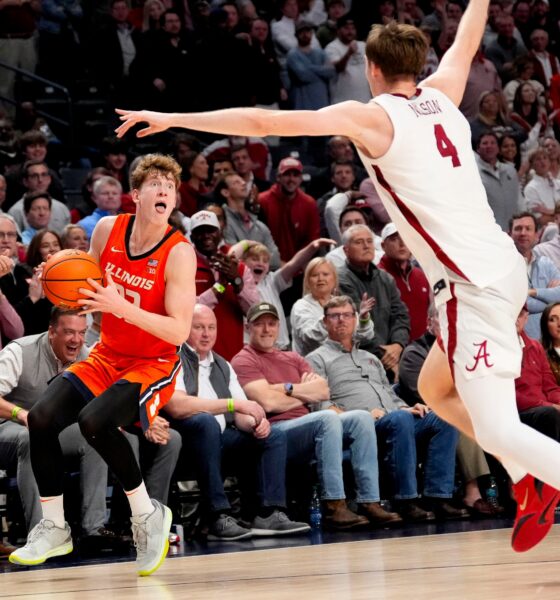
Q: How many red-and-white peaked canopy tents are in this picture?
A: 0